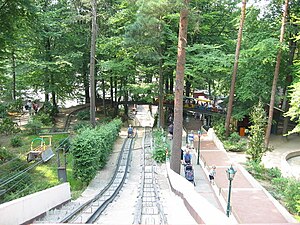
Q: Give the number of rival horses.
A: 0